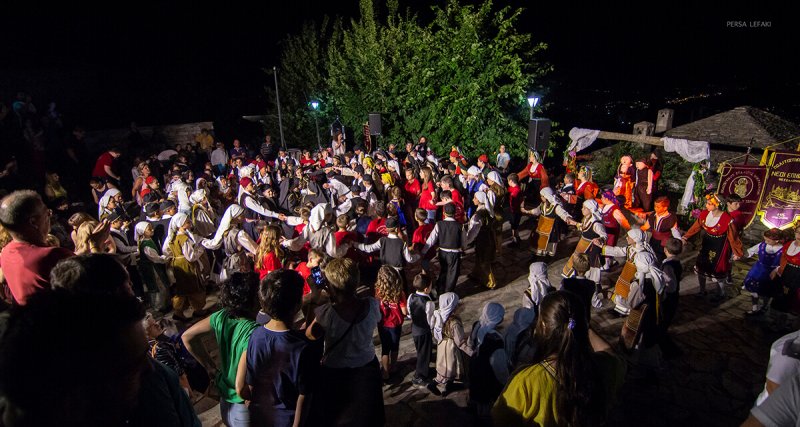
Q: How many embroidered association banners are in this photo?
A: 2